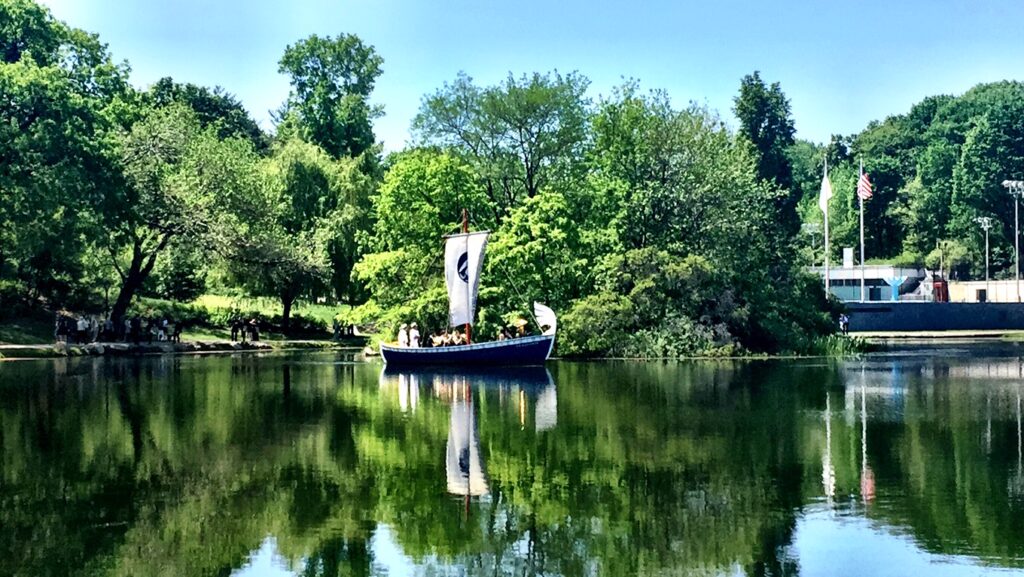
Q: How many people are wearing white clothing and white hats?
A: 2